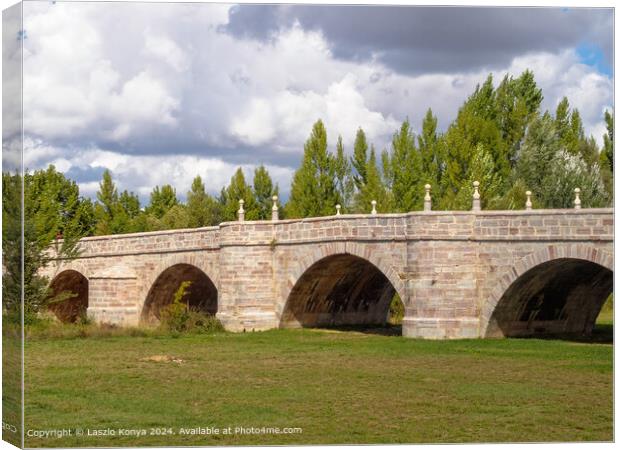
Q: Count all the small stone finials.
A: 8